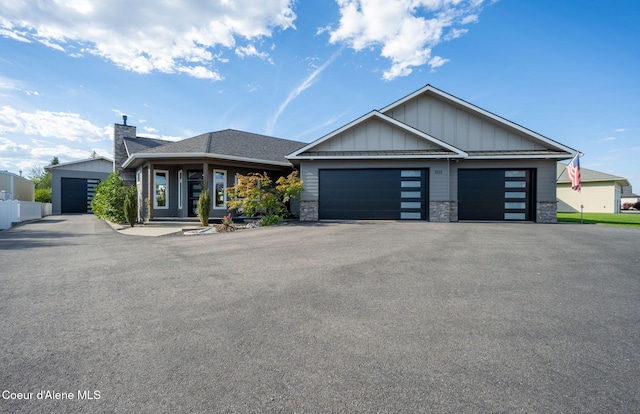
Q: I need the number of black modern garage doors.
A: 3